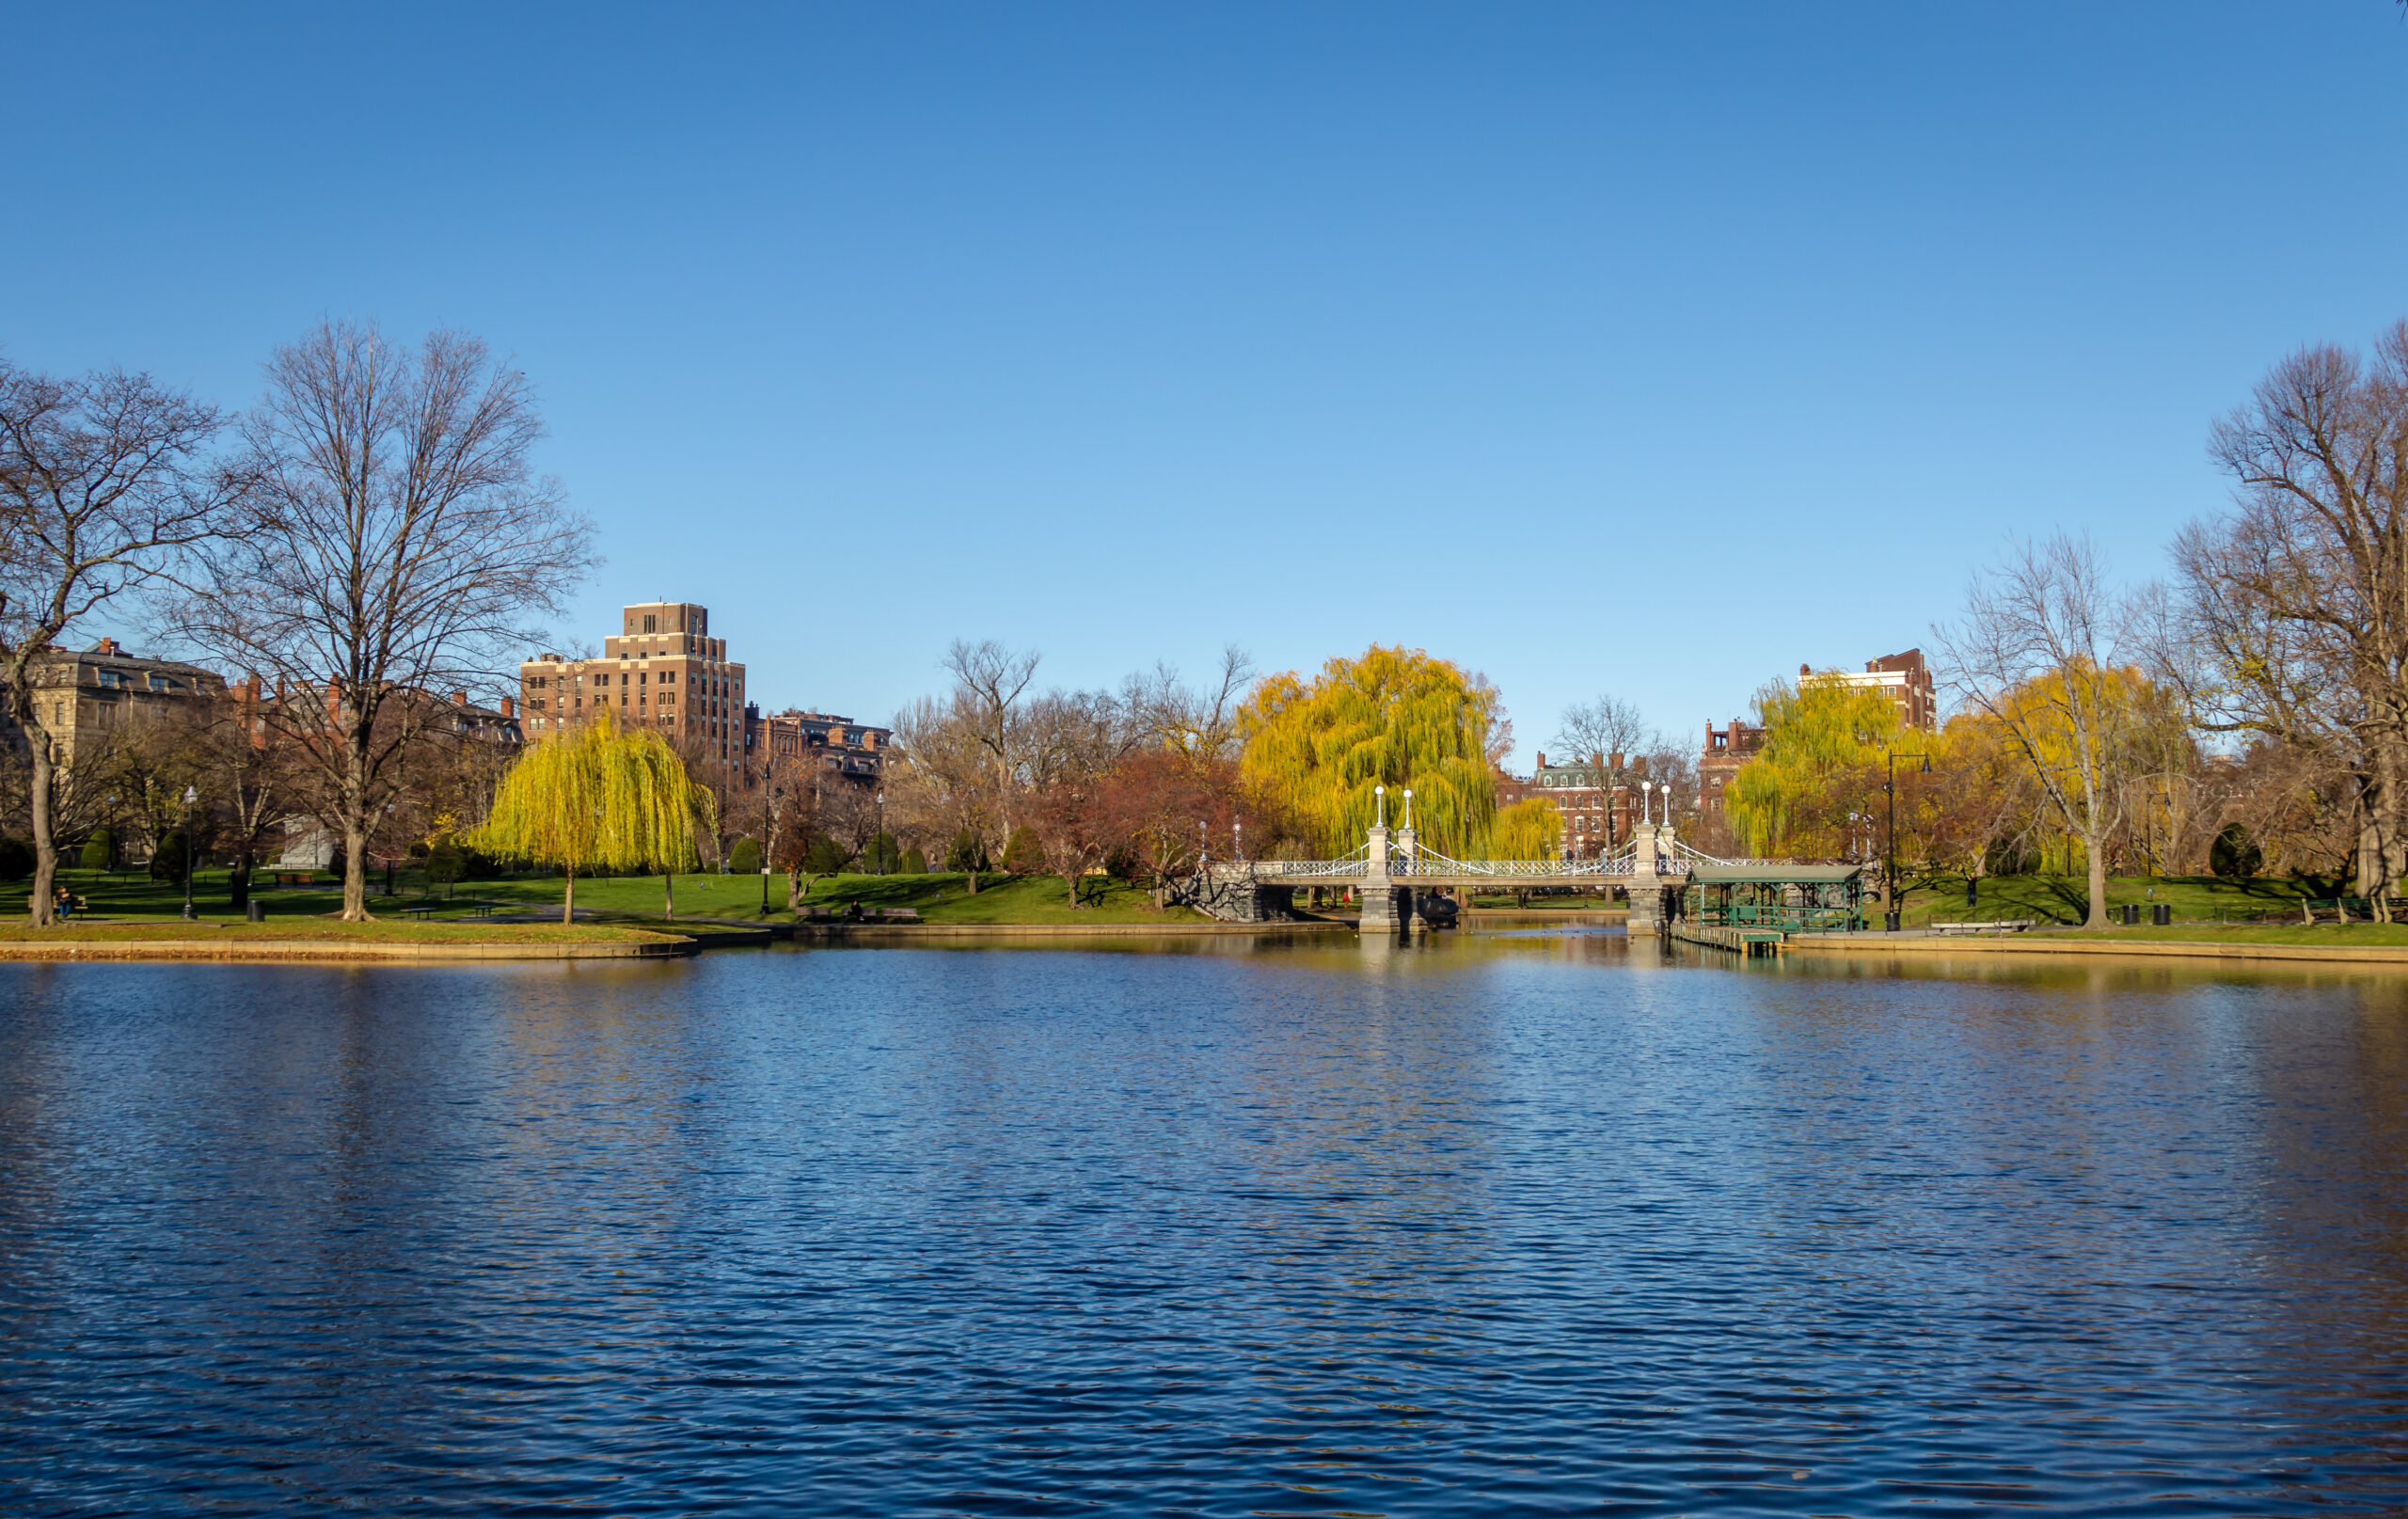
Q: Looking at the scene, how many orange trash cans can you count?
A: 0